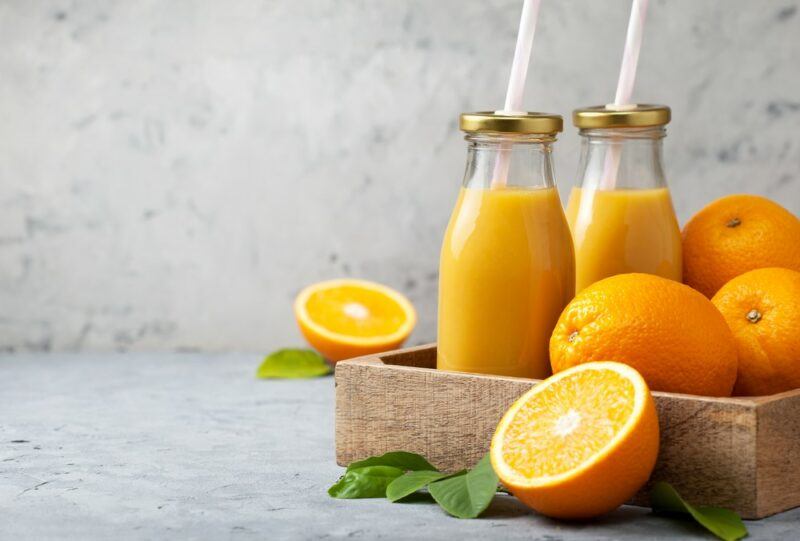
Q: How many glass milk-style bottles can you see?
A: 2